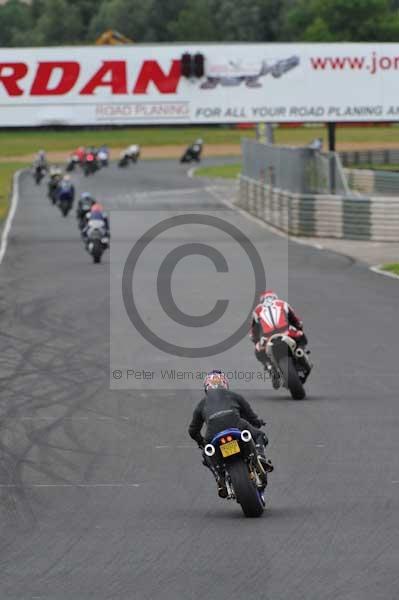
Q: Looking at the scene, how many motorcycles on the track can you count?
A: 12